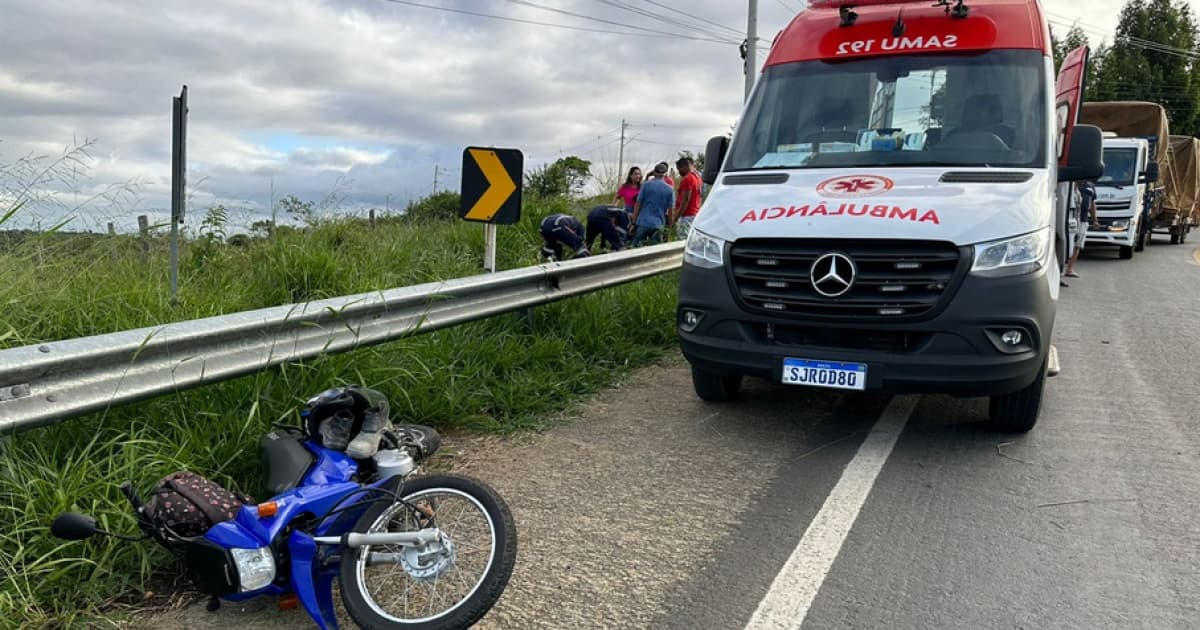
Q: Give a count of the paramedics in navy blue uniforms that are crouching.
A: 2